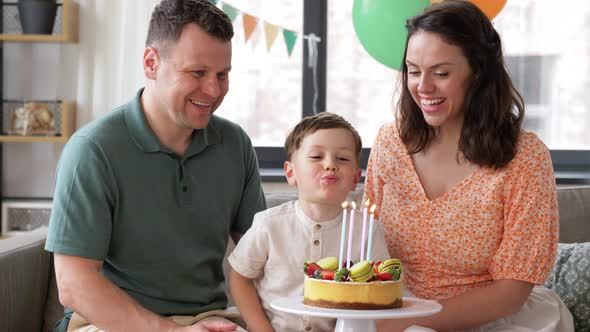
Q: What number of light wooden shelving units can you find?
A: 2